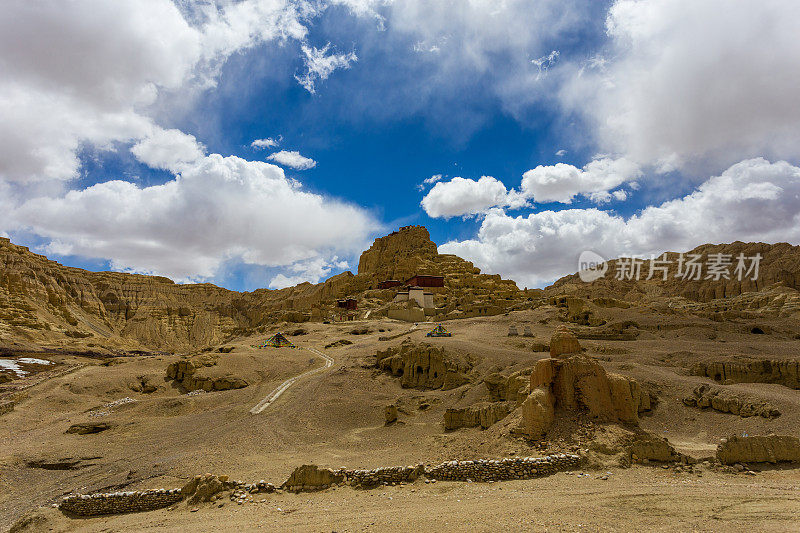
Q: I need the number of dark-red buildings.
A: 3